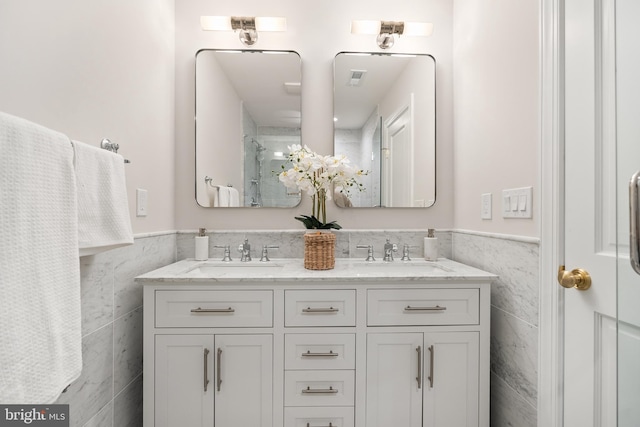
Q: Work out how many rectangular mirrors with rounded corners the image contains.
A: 2